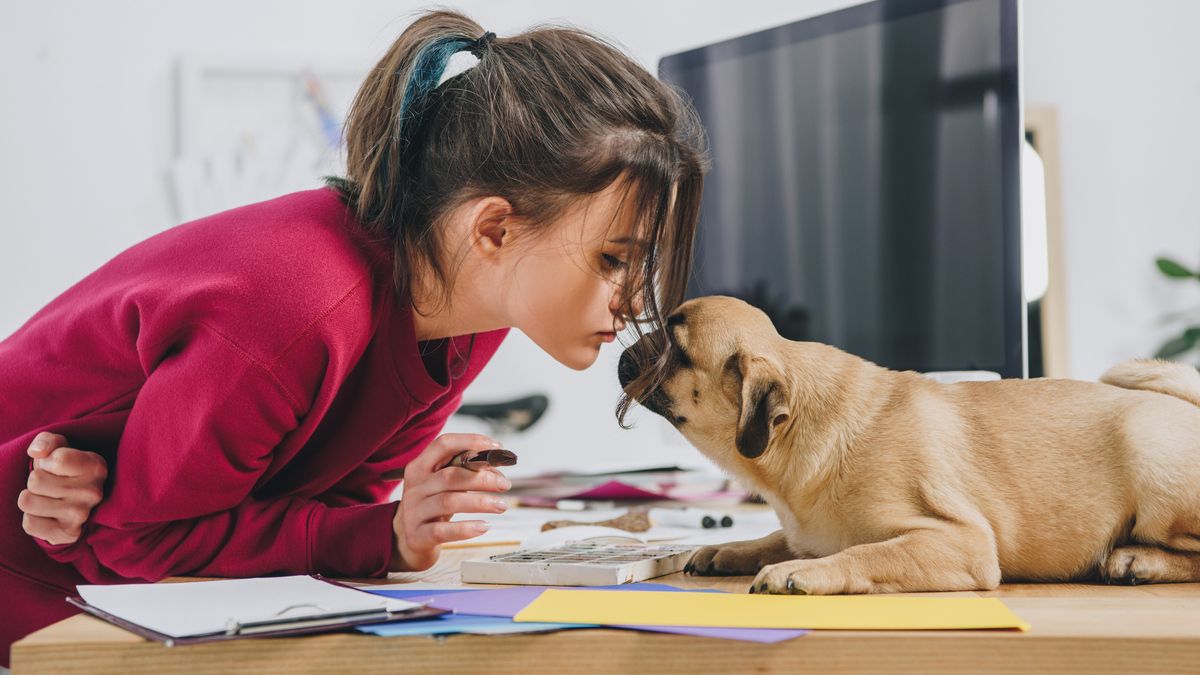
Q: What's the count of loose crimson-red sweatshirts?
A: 1